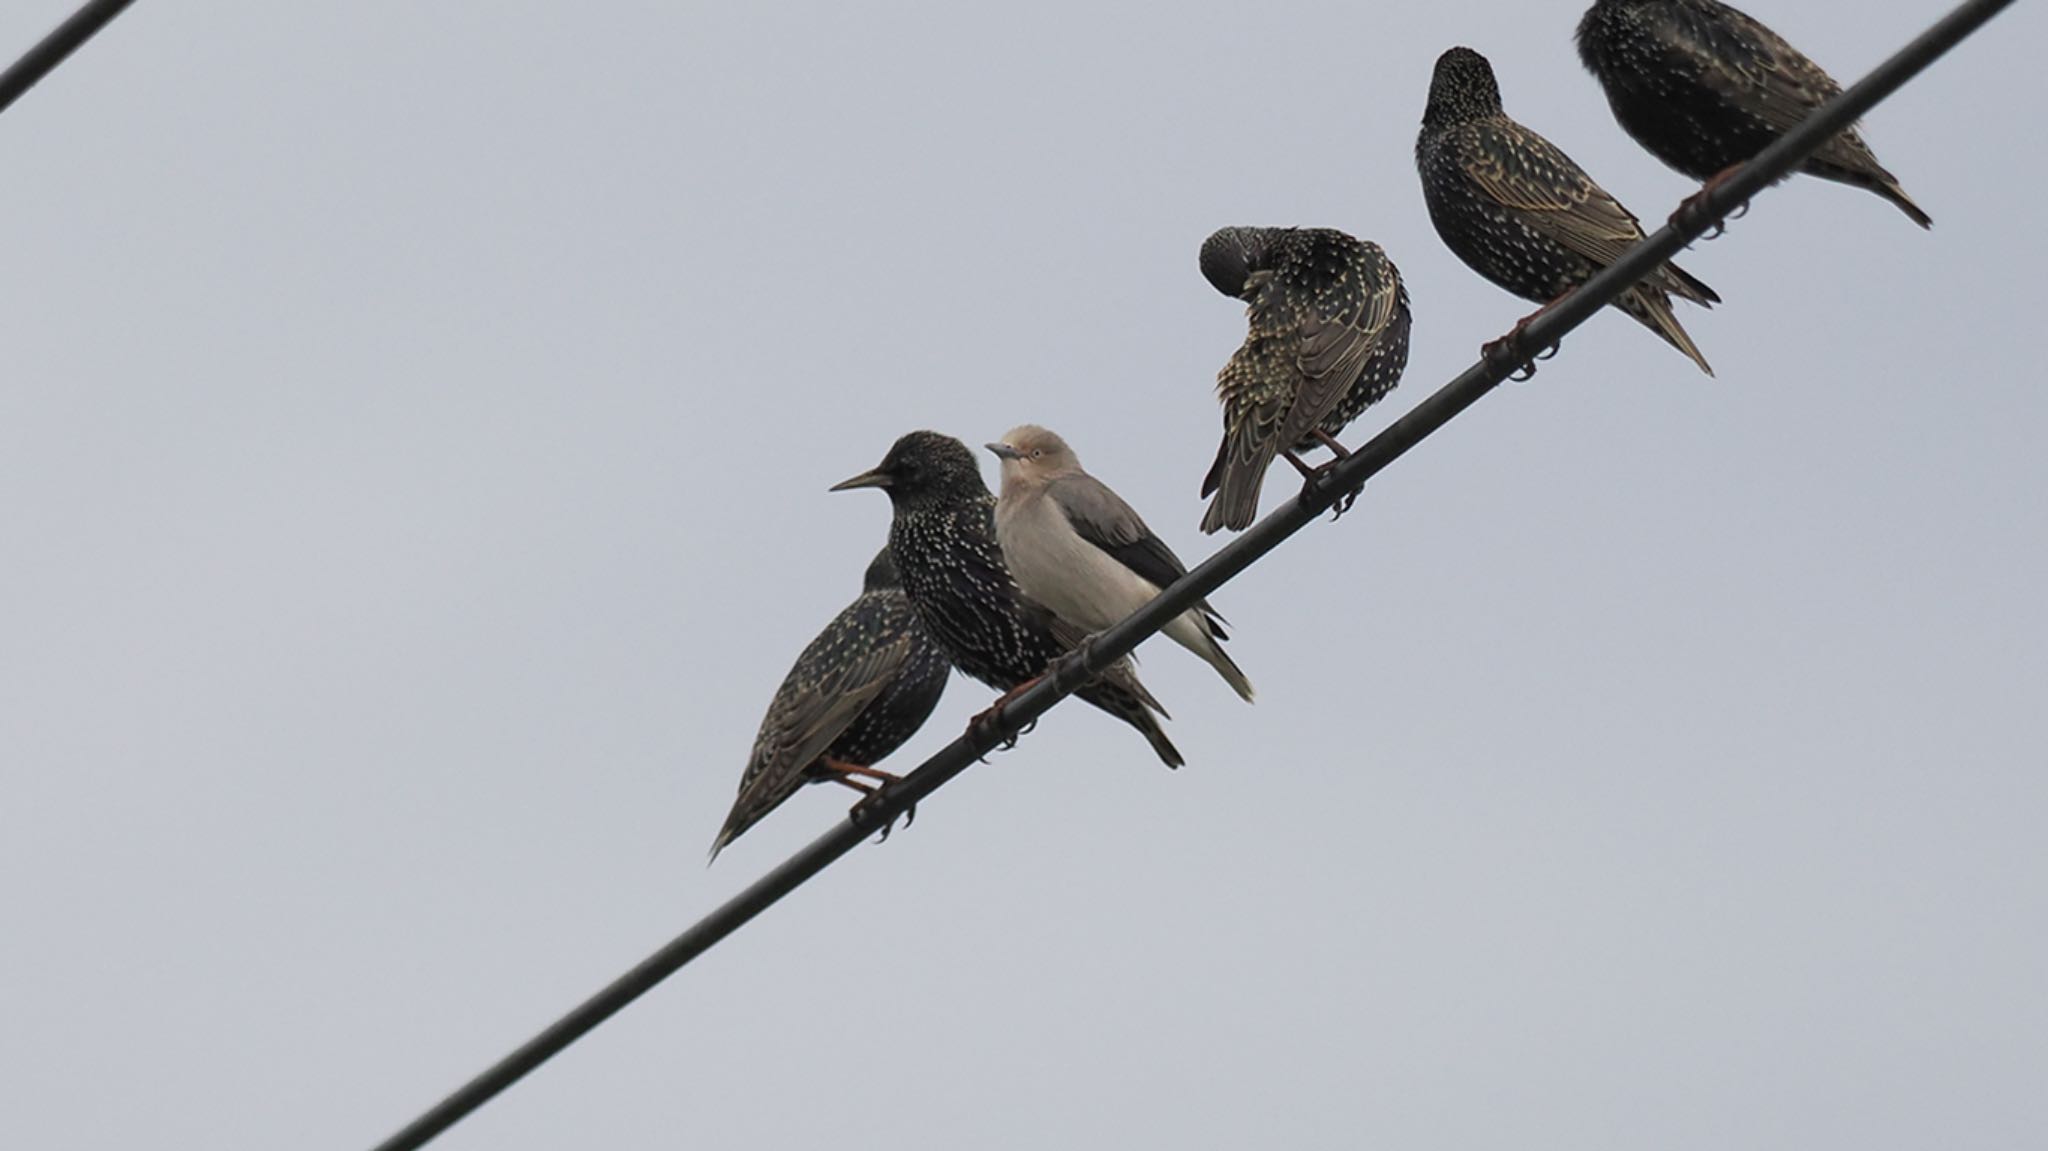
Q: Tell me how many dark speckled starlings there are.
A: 5